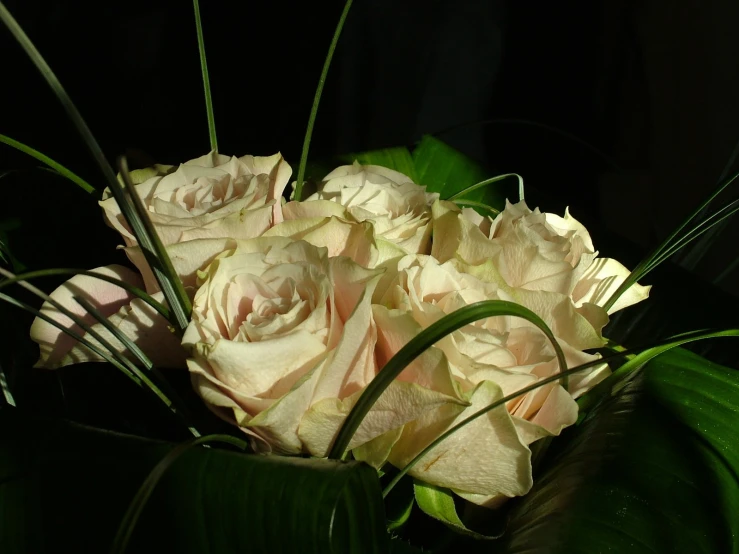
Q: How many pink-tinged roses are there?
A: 5